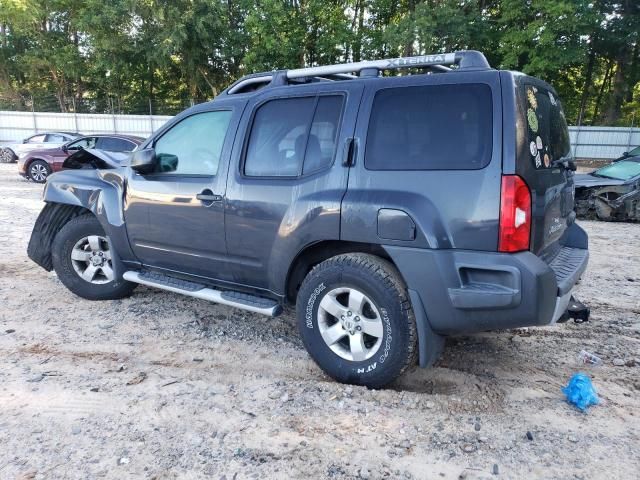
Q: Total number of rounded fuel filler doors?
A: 1